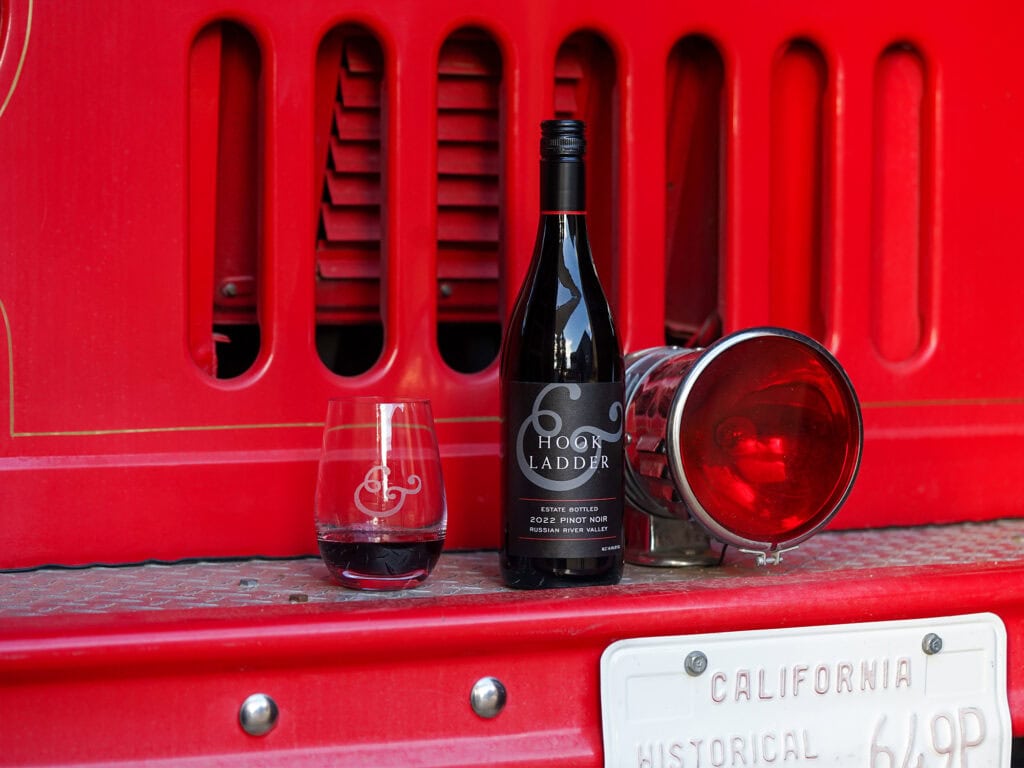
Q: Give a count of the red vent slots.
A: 7